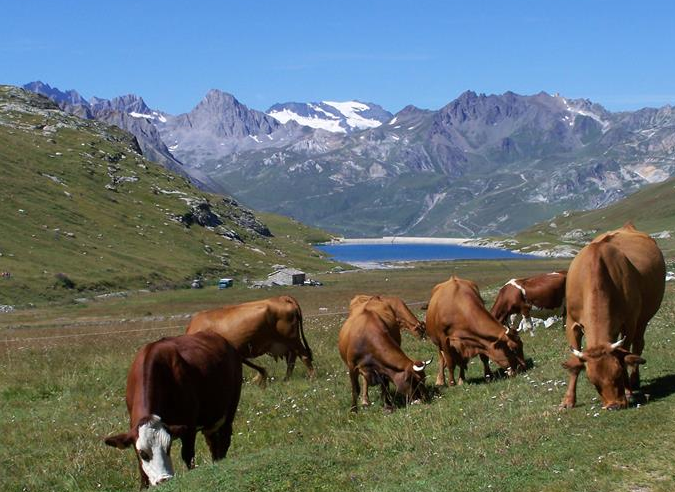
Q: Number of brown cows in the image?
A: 7